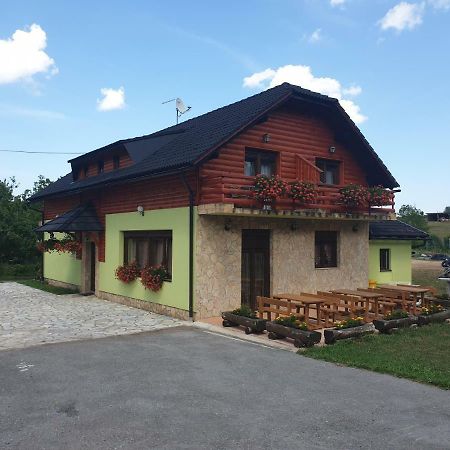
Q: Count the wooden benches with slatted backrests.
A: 6